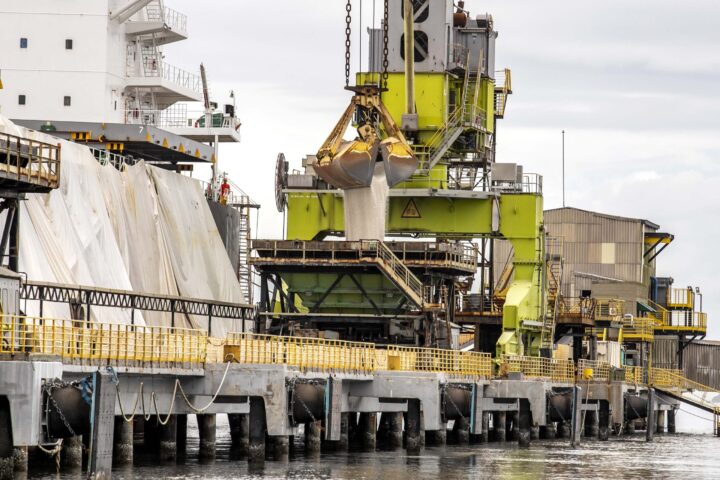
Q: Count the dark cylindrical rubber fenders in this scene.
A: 5